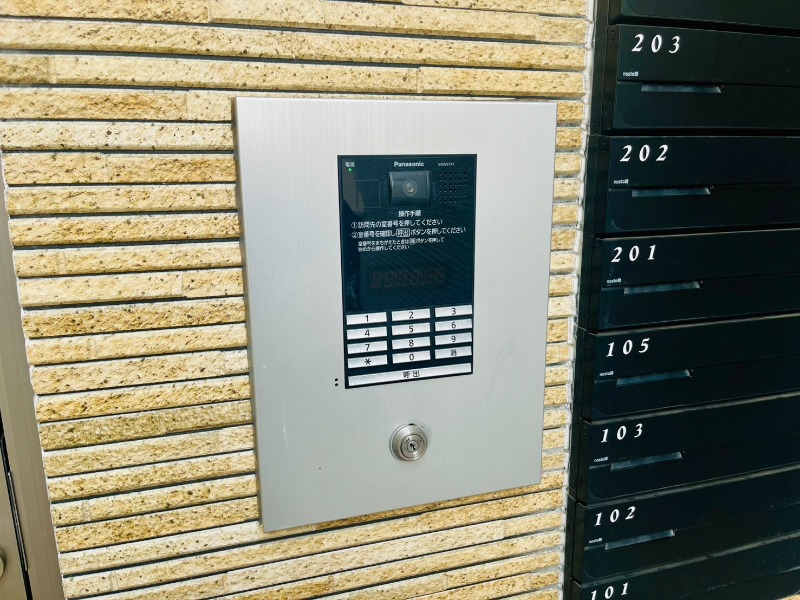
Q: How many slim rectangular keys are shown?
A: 13